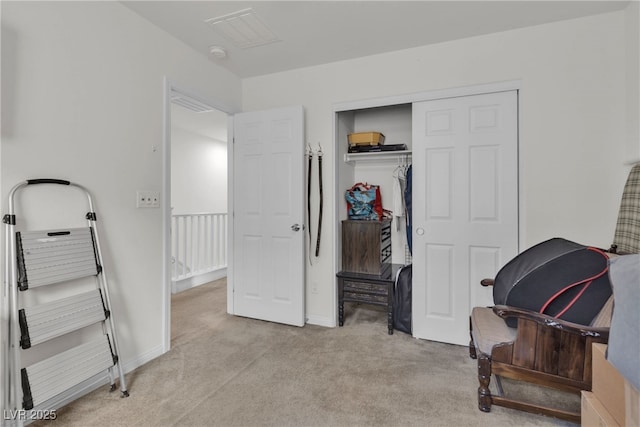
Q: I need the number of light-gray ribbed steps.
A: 3